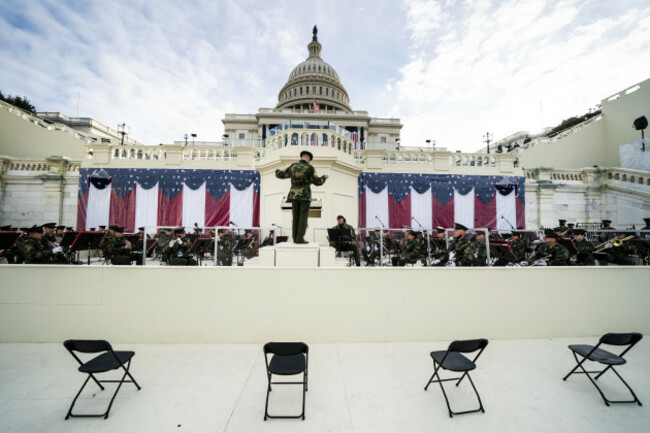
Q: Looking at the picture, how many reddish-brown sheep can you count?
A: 0